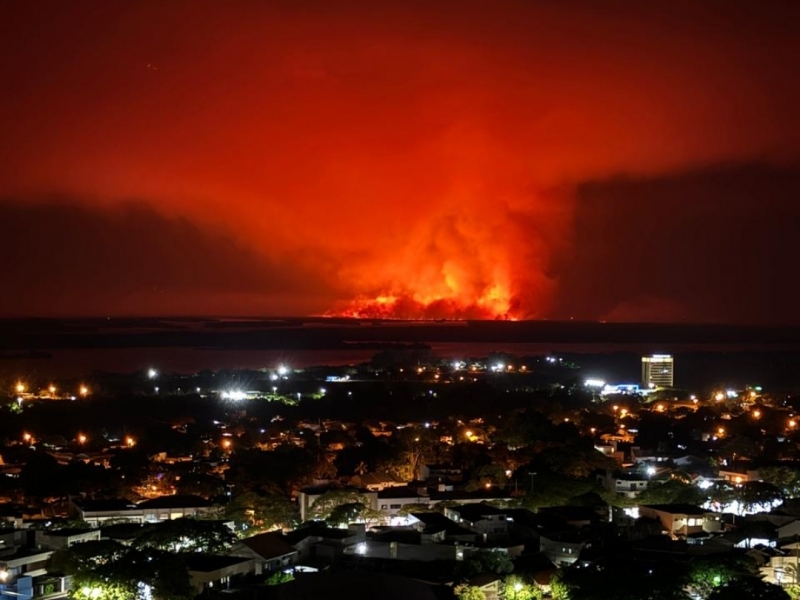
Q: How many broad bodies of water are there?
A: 1